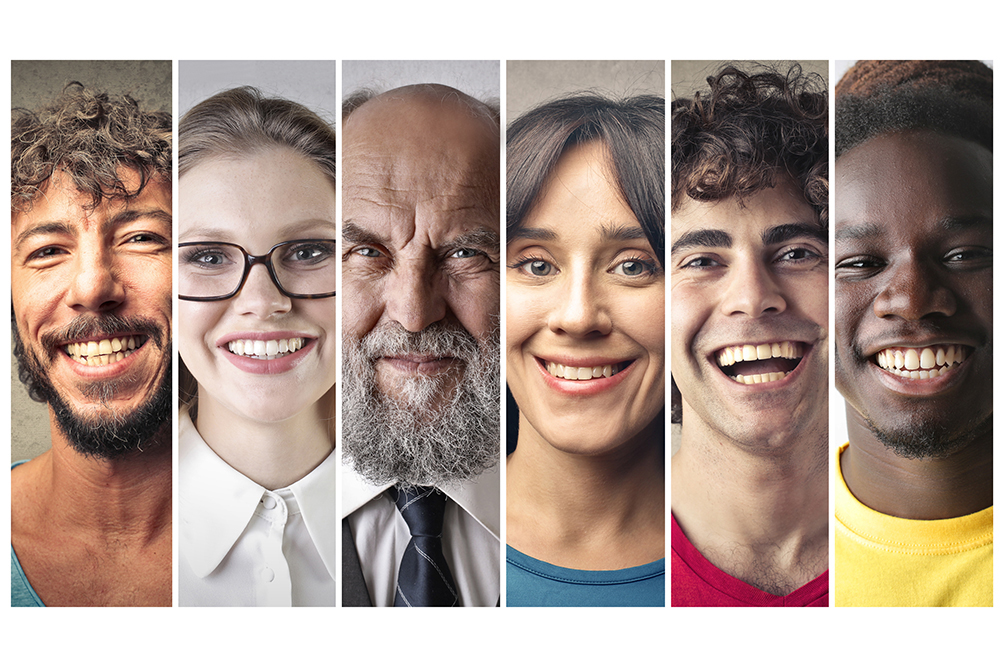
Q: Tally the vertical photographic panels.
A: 6